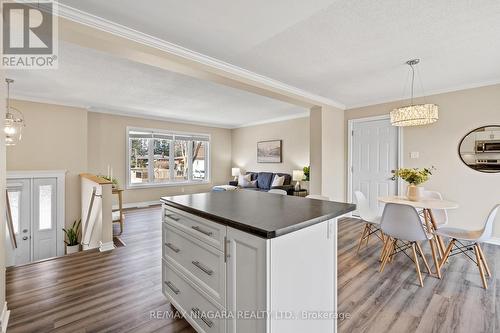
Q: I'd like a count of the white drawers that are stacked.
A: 3